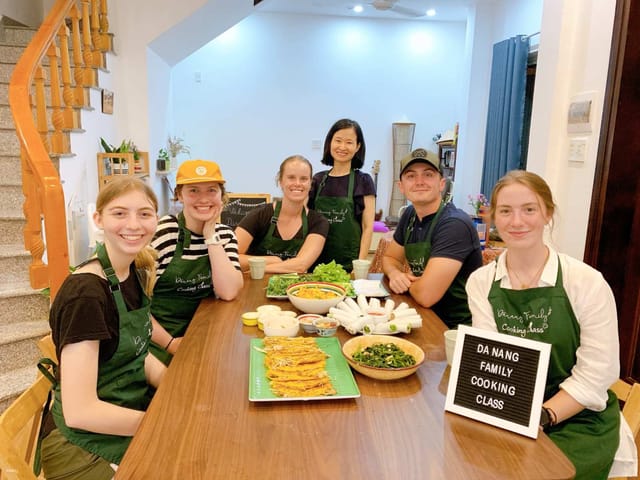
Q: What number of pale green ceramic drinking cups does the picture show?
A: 3